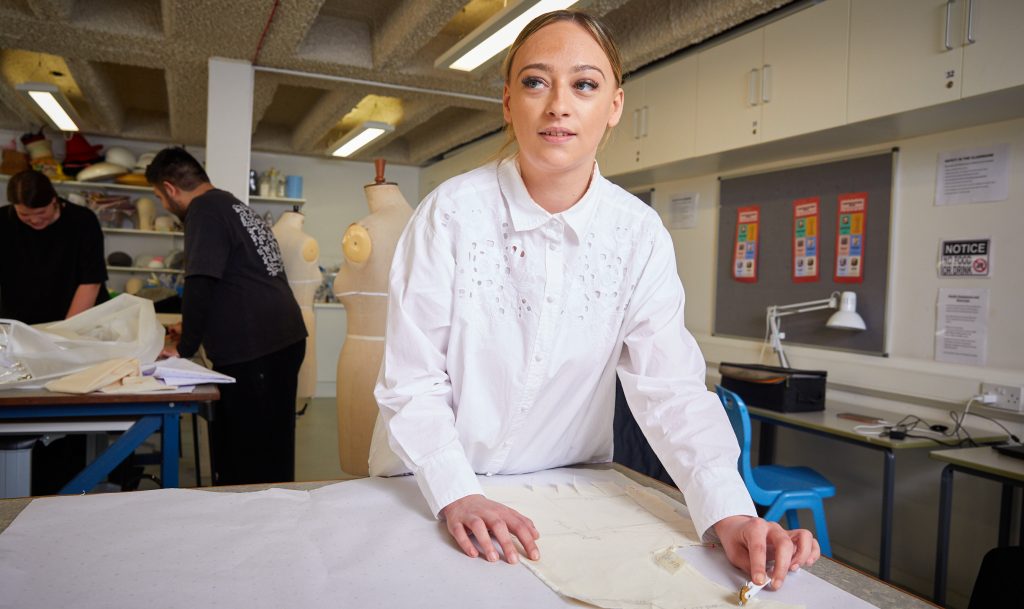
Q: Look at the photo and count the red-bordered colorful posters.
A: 3